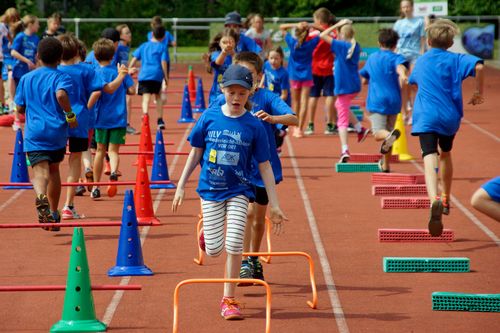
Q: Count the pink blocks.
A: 5